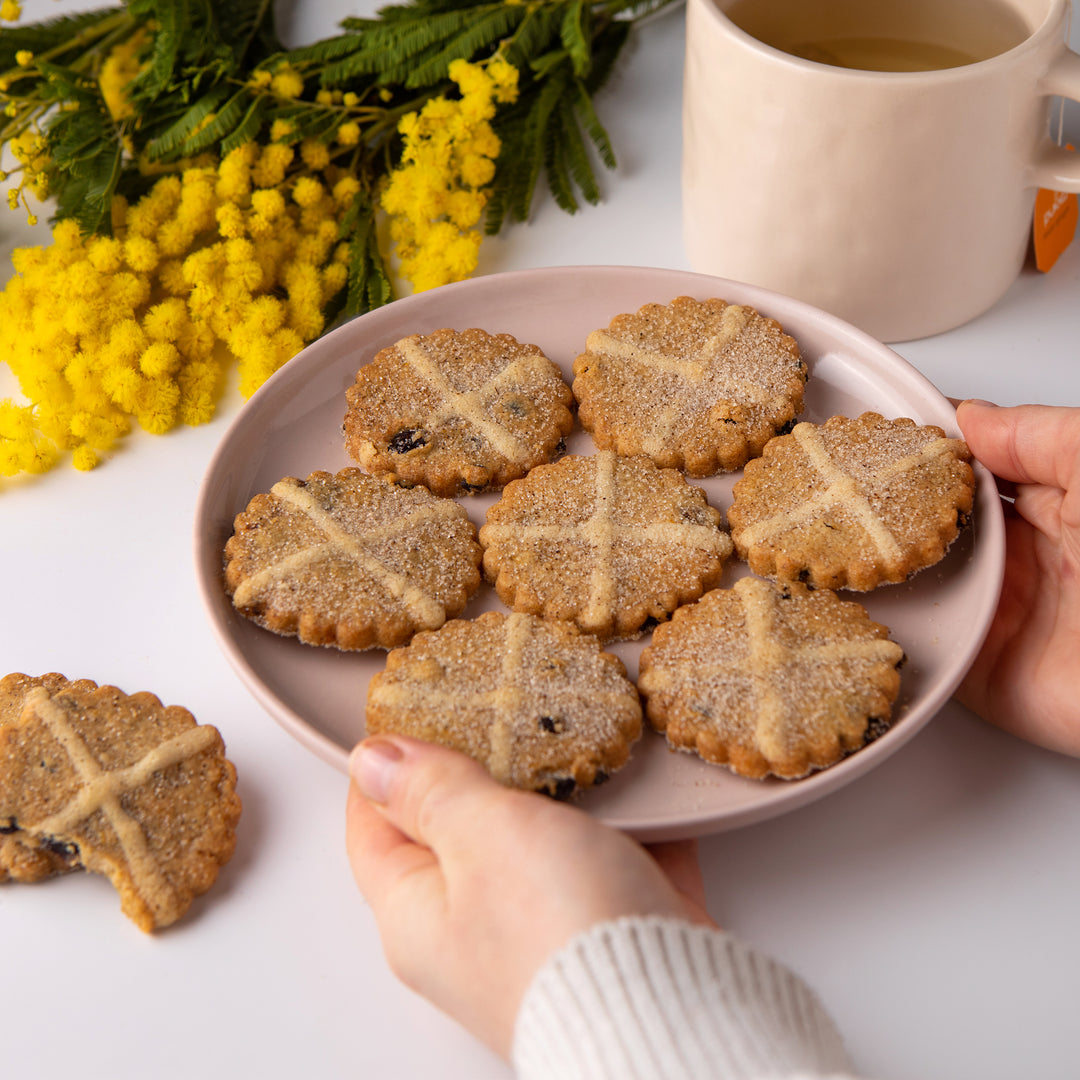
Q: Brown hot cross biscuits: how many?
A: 8